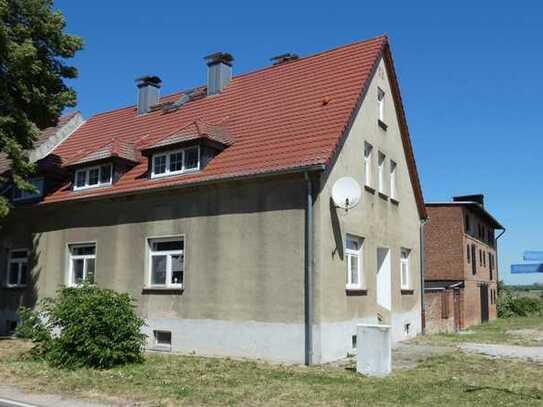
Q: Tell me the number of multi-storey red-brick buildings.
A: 1